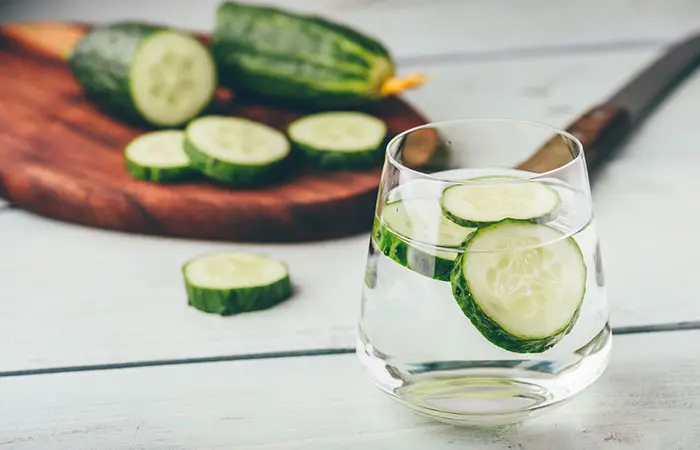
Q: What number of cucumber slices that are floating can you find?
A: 3